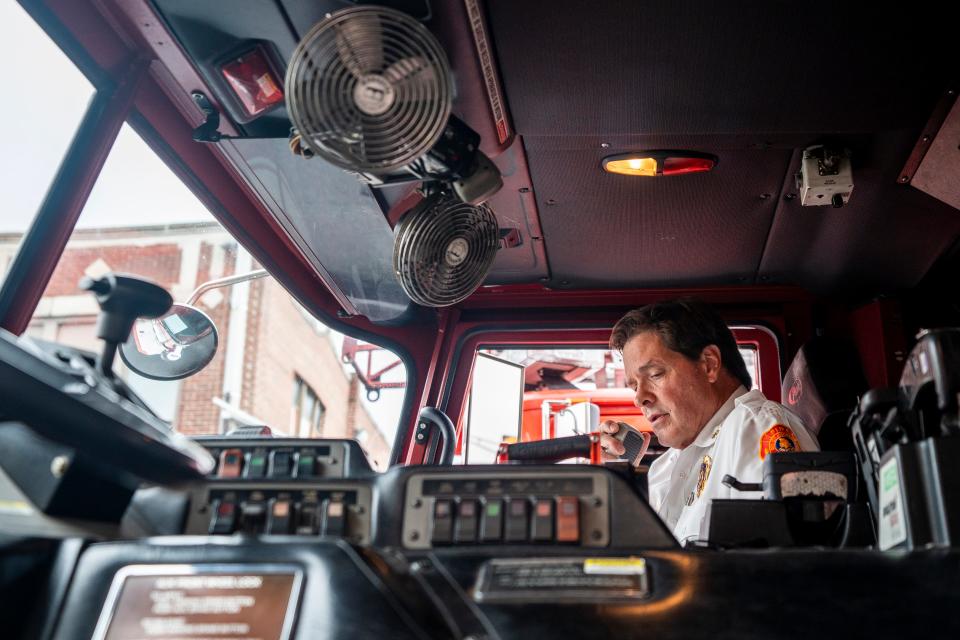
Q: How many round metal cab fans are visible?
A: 2